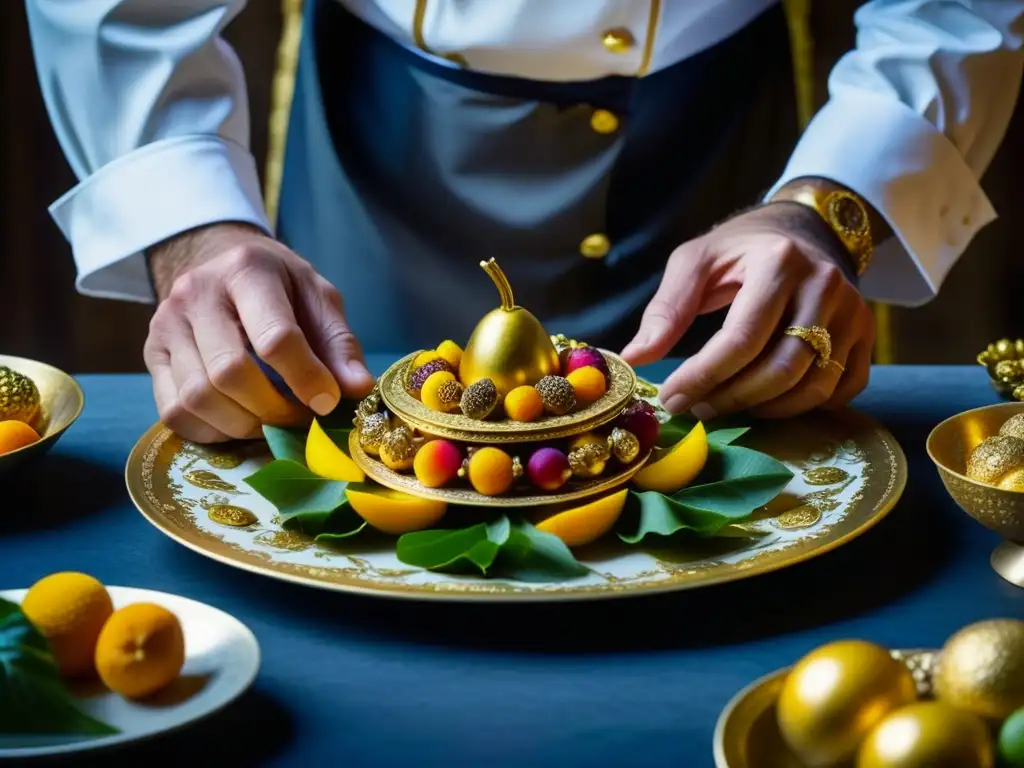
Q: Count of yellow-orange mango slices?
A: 4